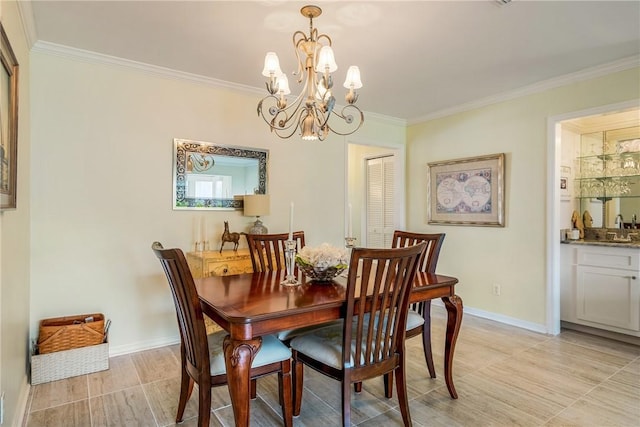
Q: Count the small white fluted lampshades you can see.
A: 5